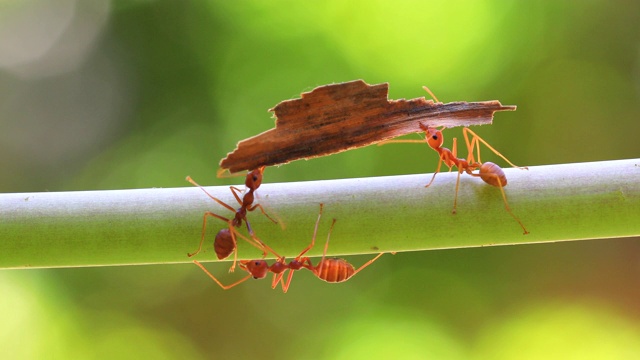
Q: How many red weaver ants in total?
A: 3